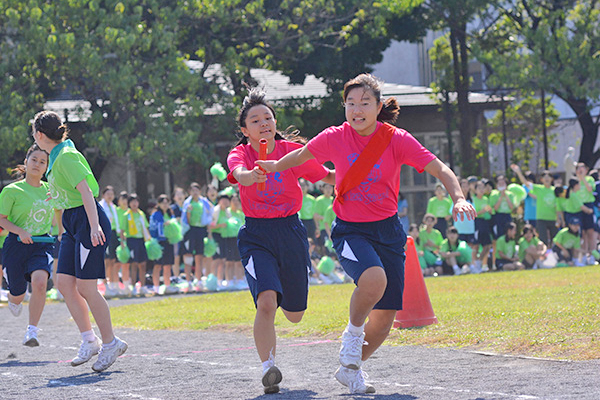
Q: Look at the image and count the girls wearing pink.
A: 2